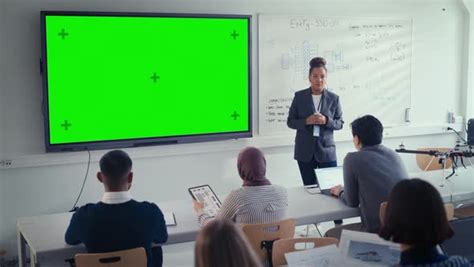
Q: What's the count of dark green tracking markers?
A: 5